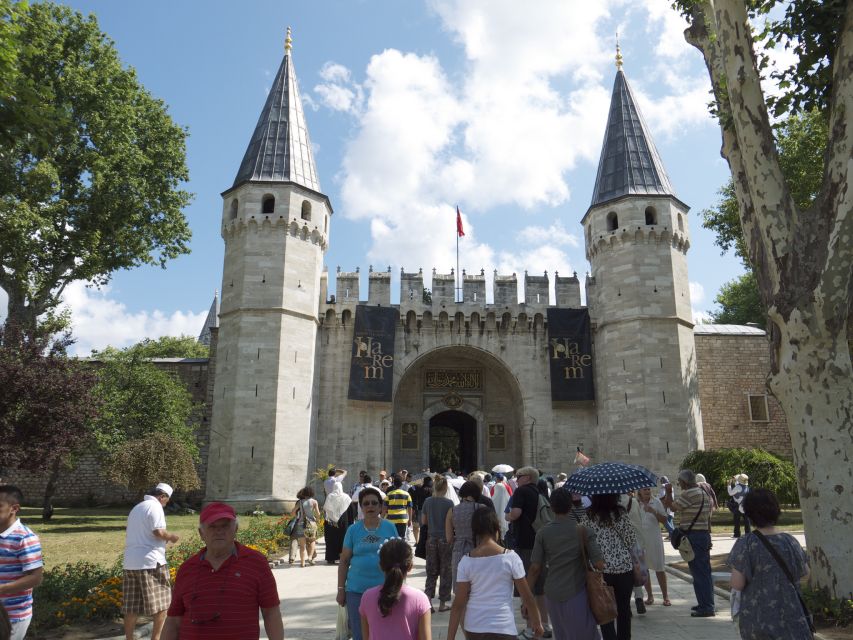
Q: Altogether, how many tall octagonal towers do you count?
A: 2